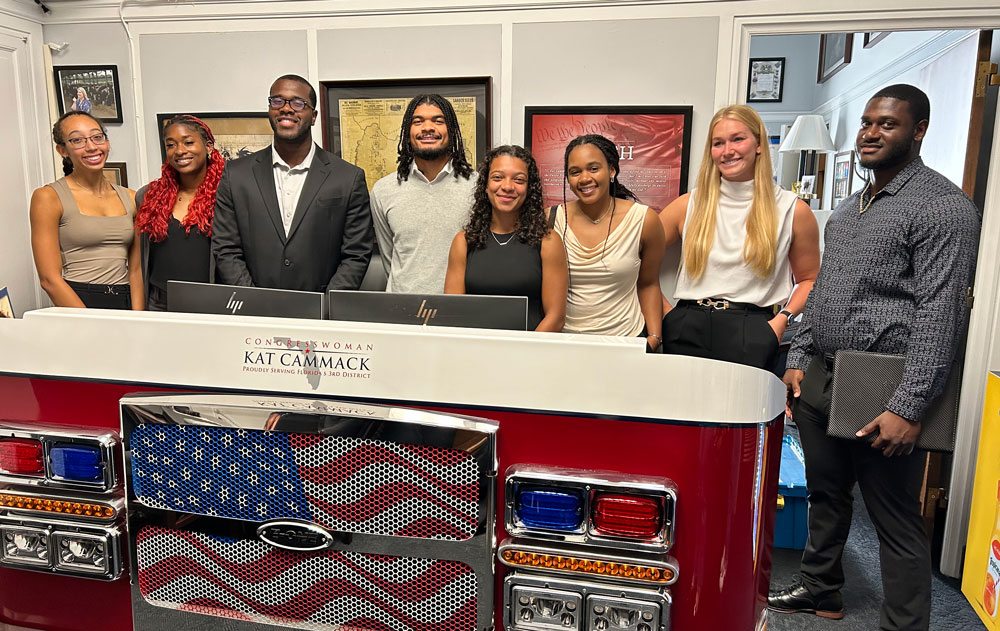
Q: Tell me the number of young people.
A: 8